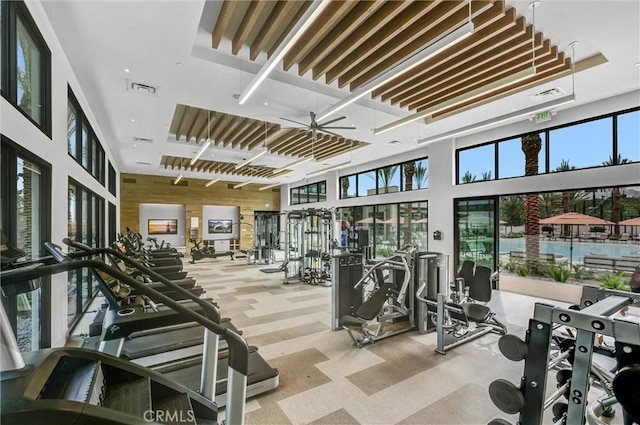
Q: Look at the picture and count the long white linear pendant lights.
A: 12